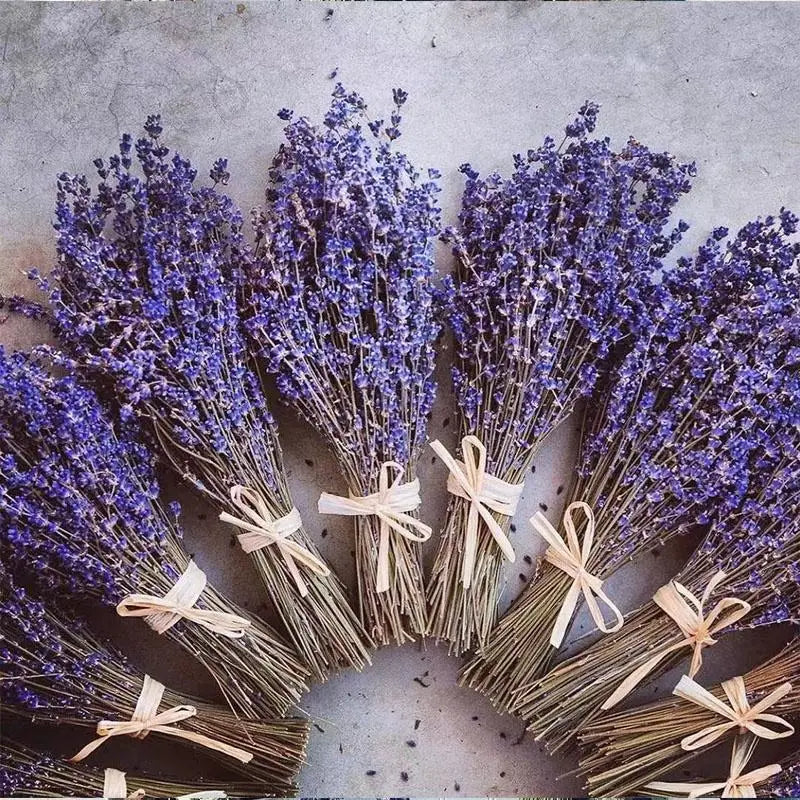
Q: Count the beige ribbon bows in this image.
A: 10